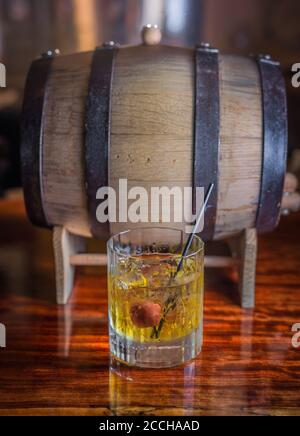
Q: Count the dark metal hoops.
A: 4